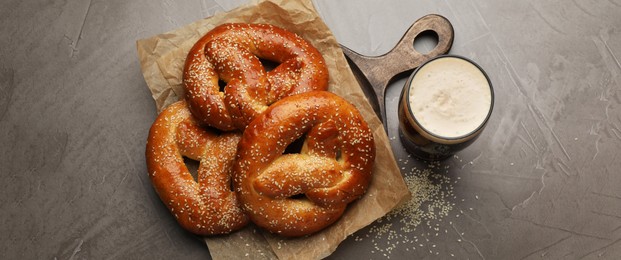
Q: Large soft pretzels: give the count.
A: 3